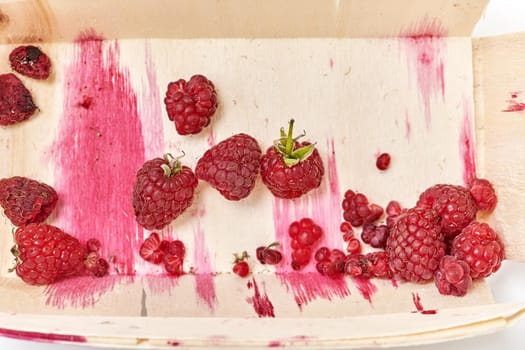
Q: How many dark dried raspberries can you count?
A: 2